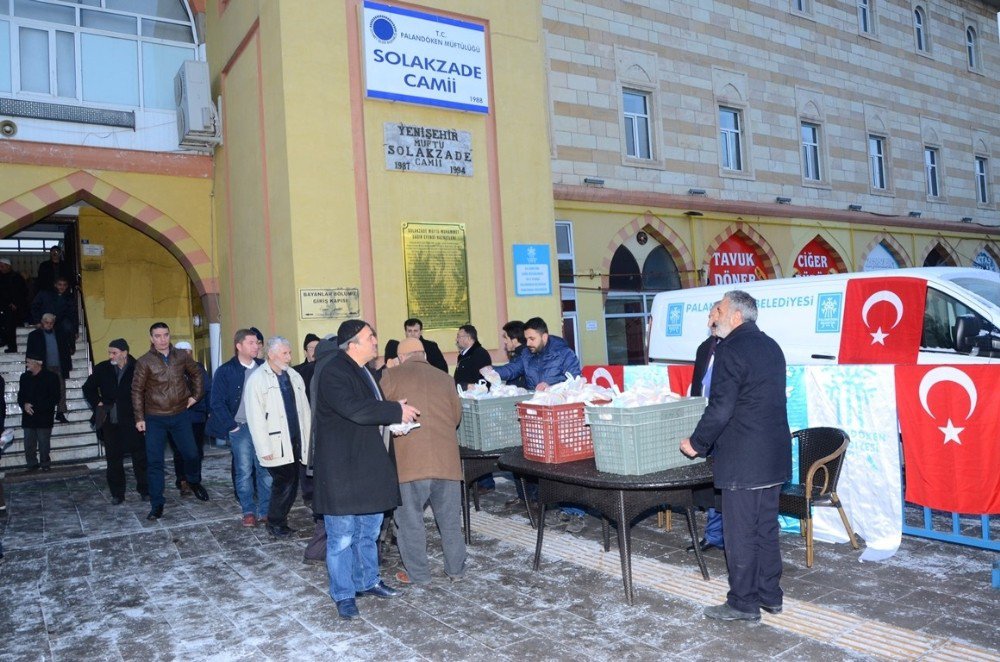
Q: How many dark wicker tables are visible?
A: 2